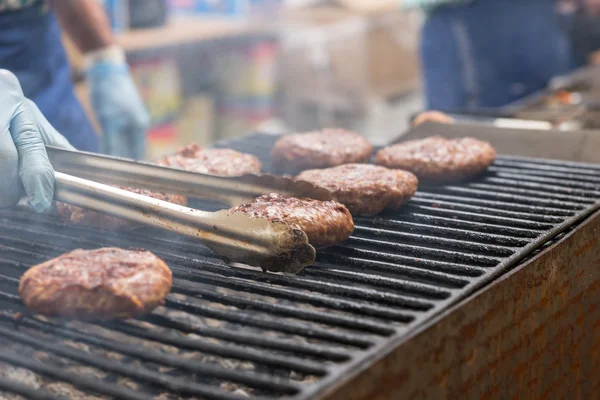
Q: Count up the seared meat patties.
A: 7